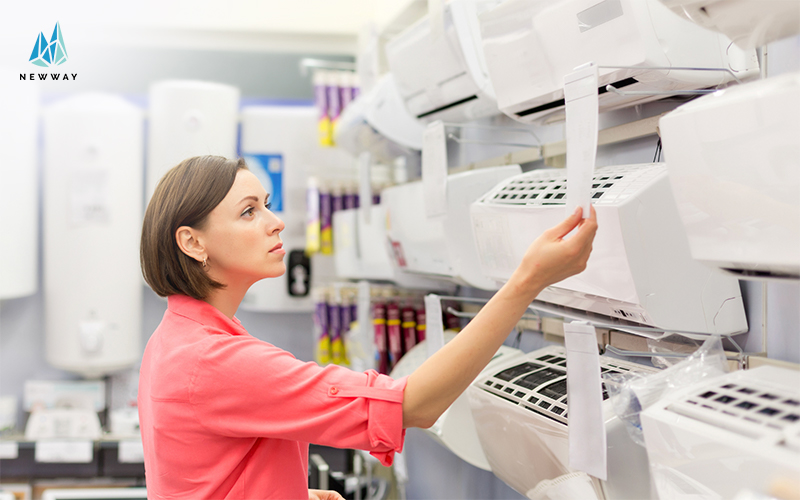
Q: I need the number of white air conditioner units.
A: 11